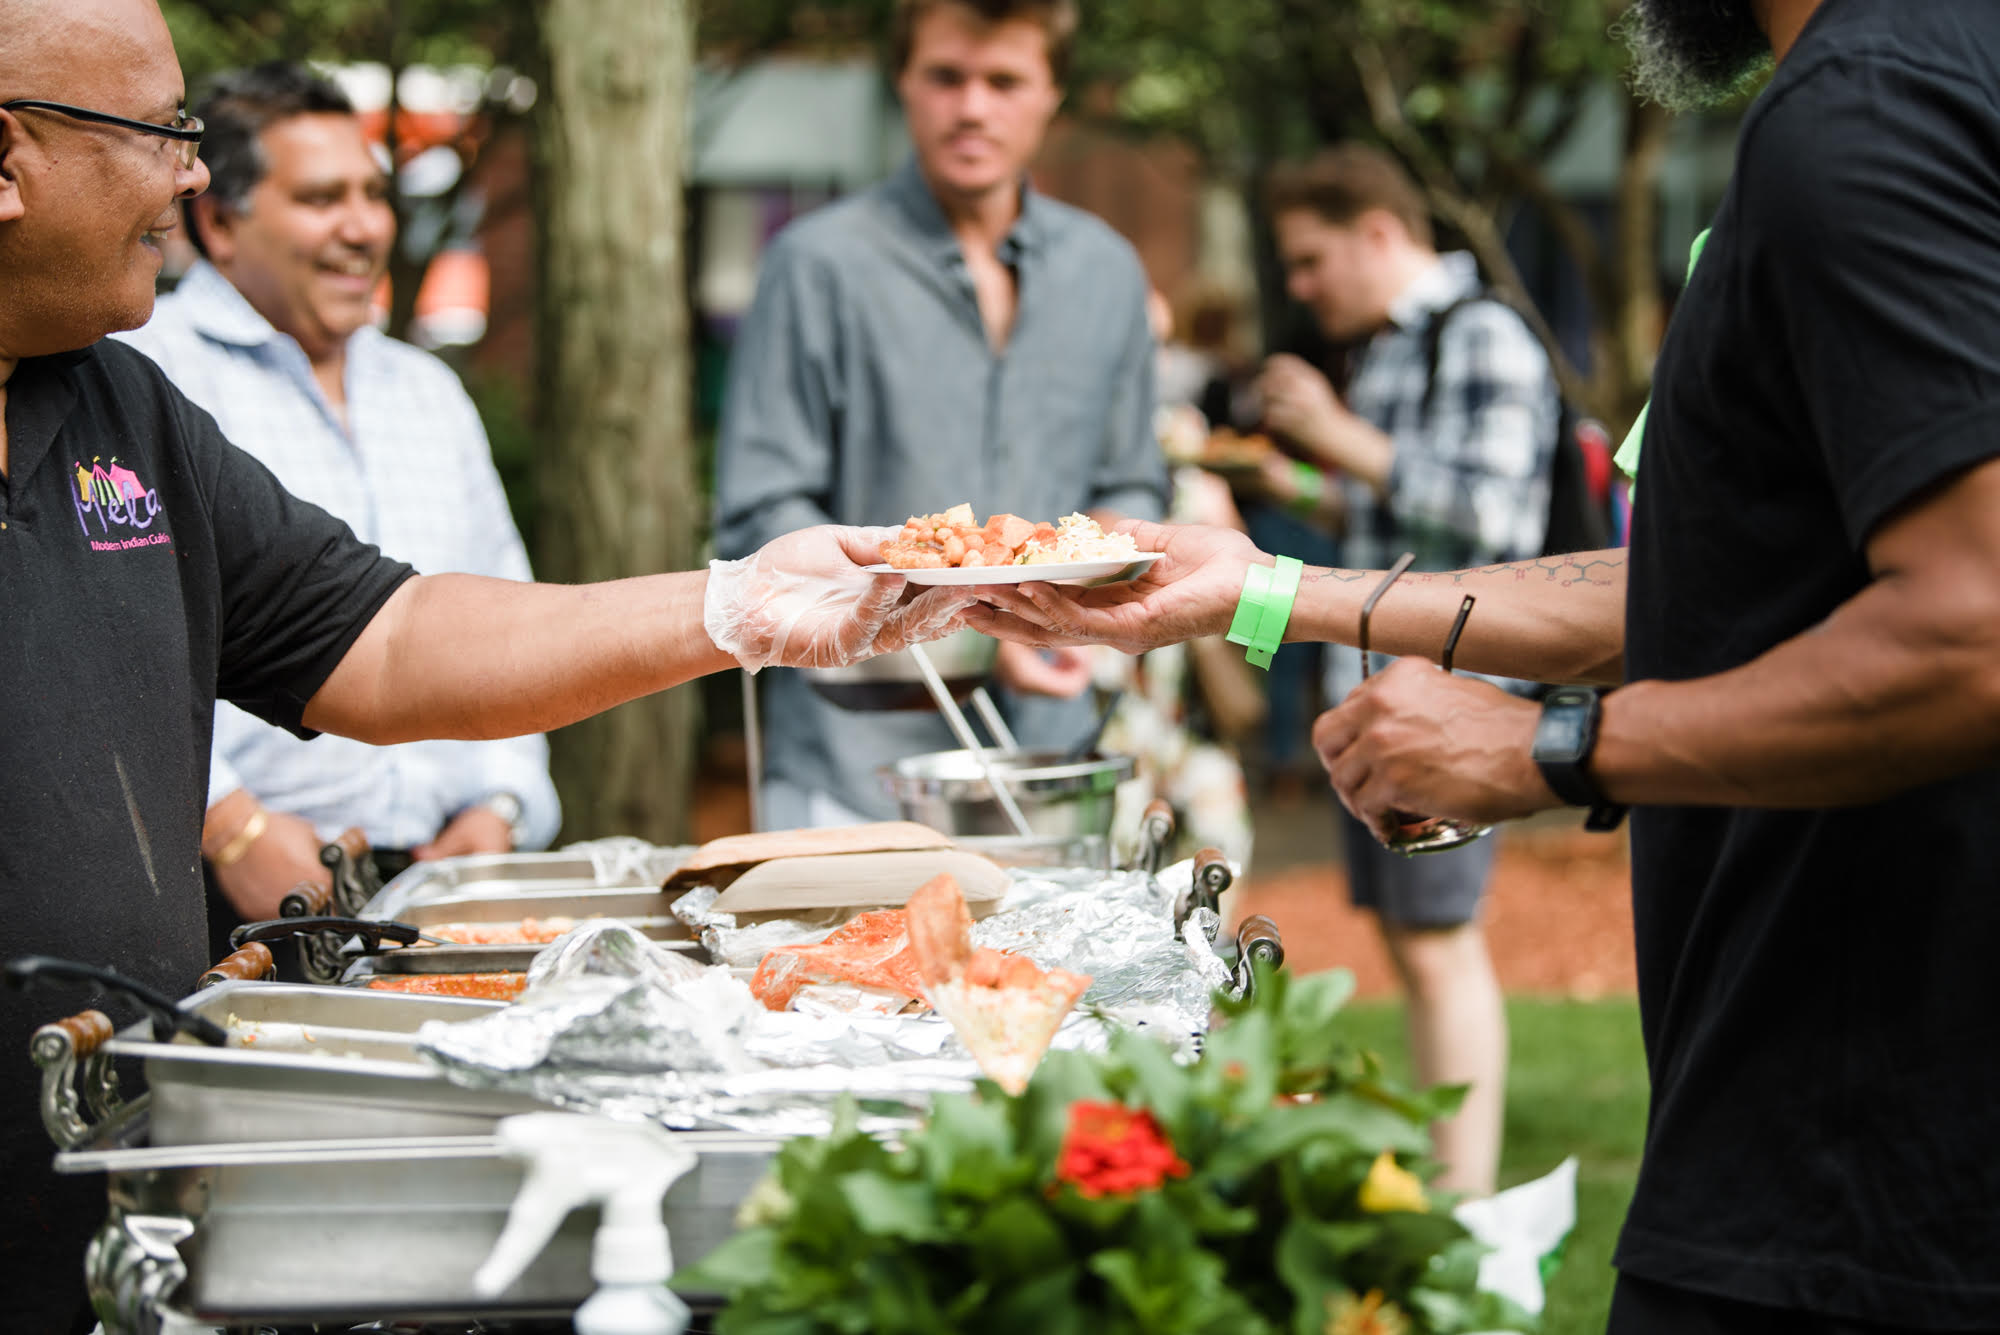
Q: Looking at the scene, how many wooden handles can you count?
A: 7